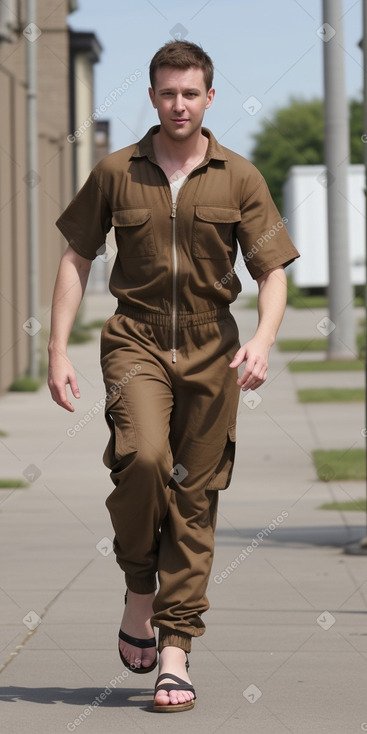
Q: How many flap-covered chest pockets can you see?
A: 2